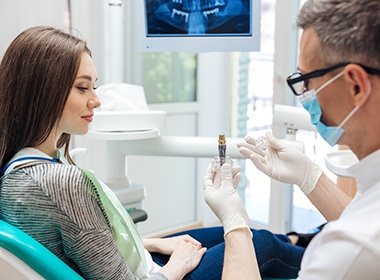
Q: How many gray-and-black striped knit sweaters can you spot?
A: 1